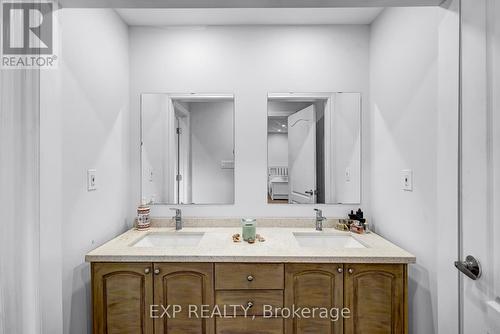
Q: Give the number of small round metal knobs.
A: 6